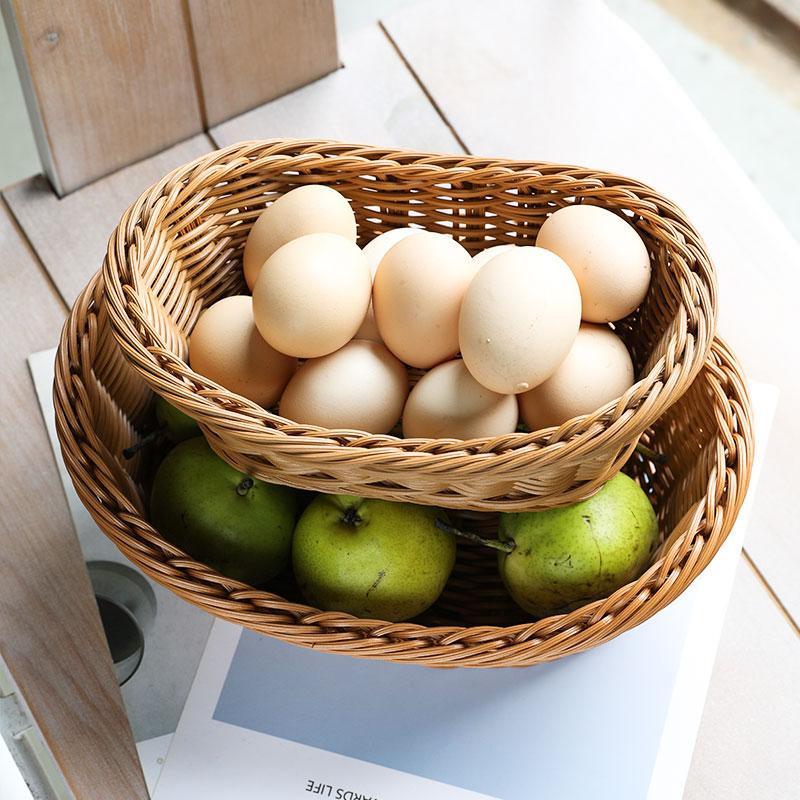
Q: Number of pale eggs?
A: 11